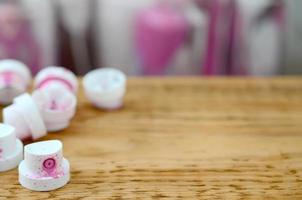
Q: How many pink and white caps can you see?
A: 7